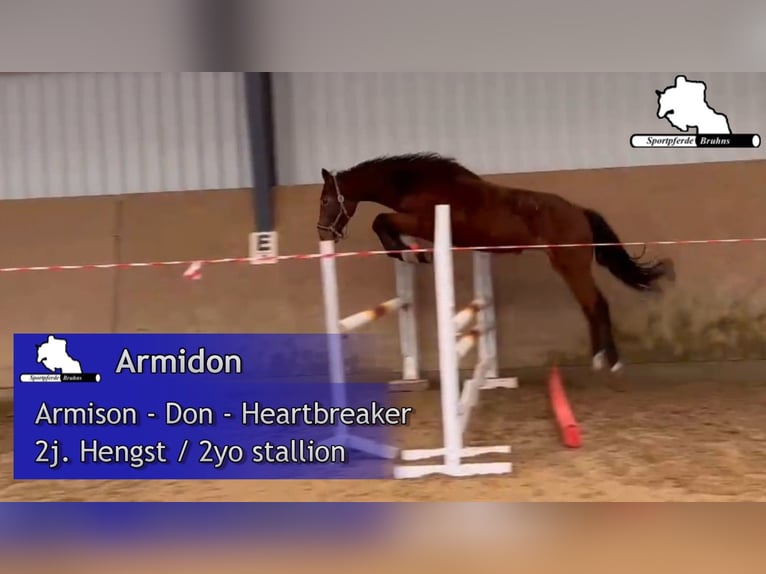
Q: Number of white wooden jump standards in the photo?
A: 4